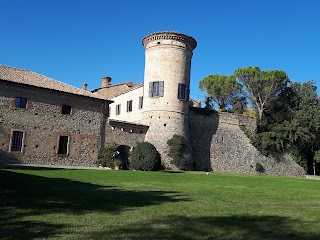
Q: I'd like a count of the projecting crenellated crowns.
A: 1